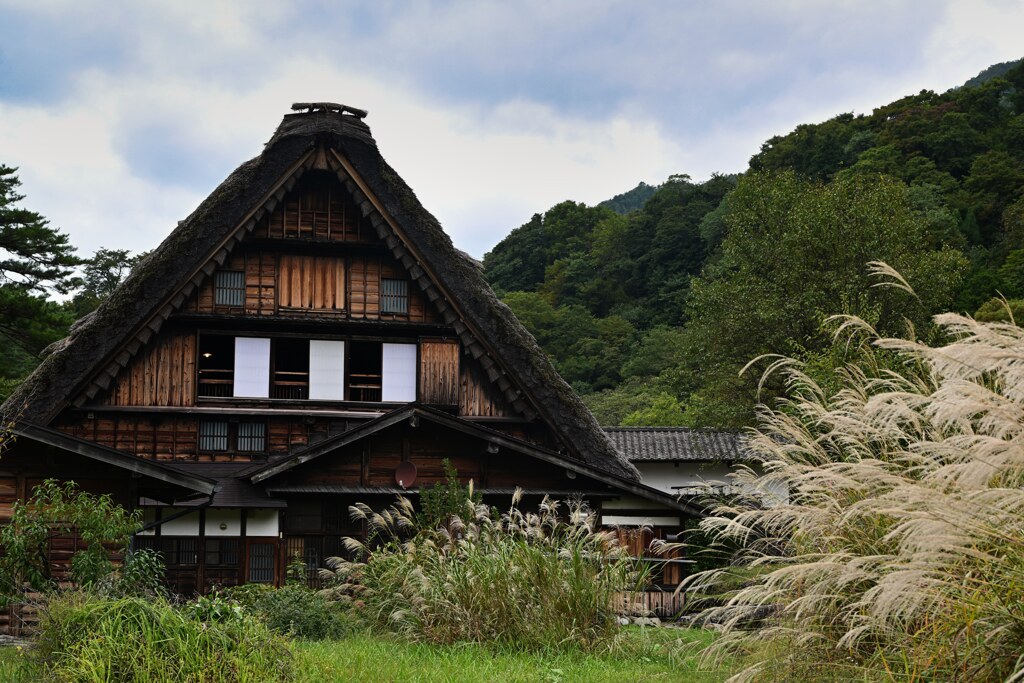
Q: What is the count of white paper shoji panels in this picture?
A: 3